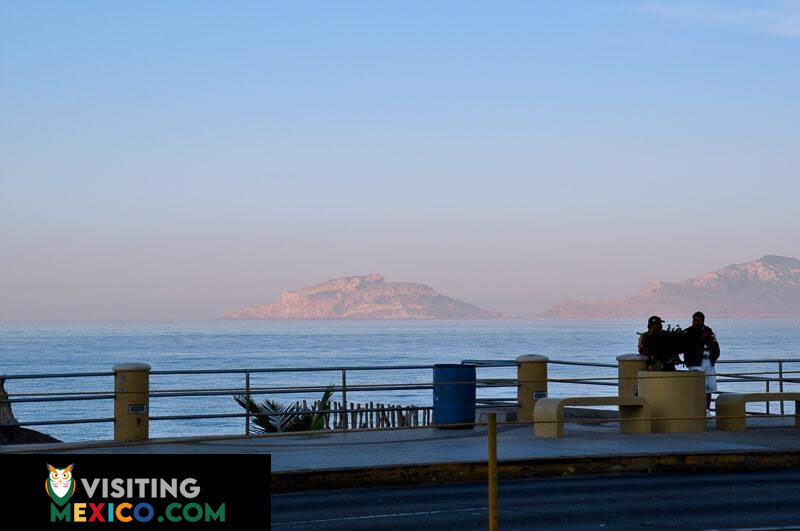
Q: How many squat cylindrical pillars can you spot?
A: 3